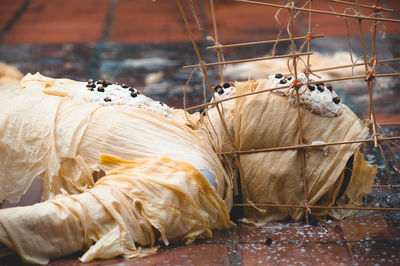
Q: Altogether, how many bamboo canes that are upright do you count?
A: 6